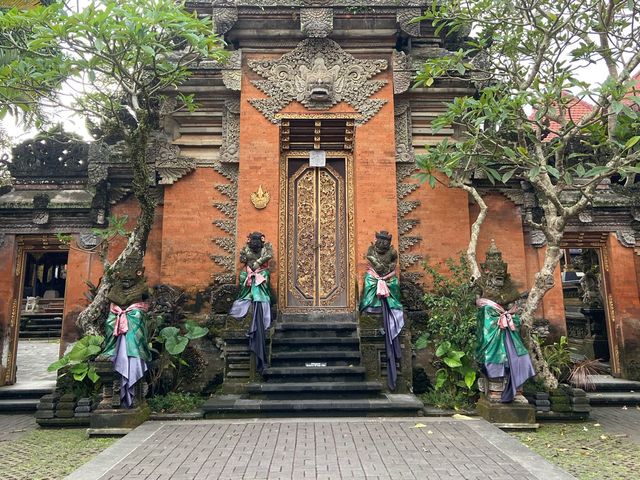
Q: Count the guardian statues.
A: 4